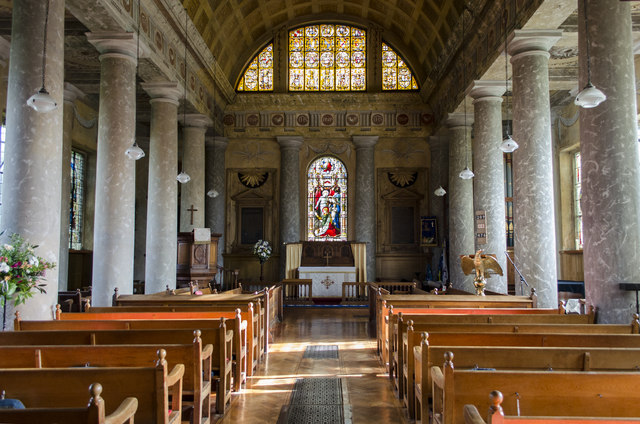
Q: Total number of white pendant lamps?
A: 8